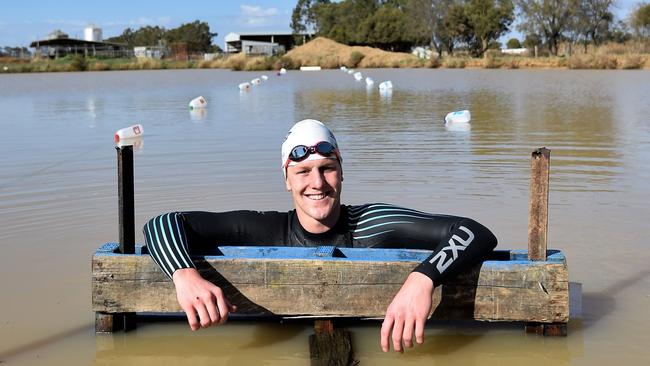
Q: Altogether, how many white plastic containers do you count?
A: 12